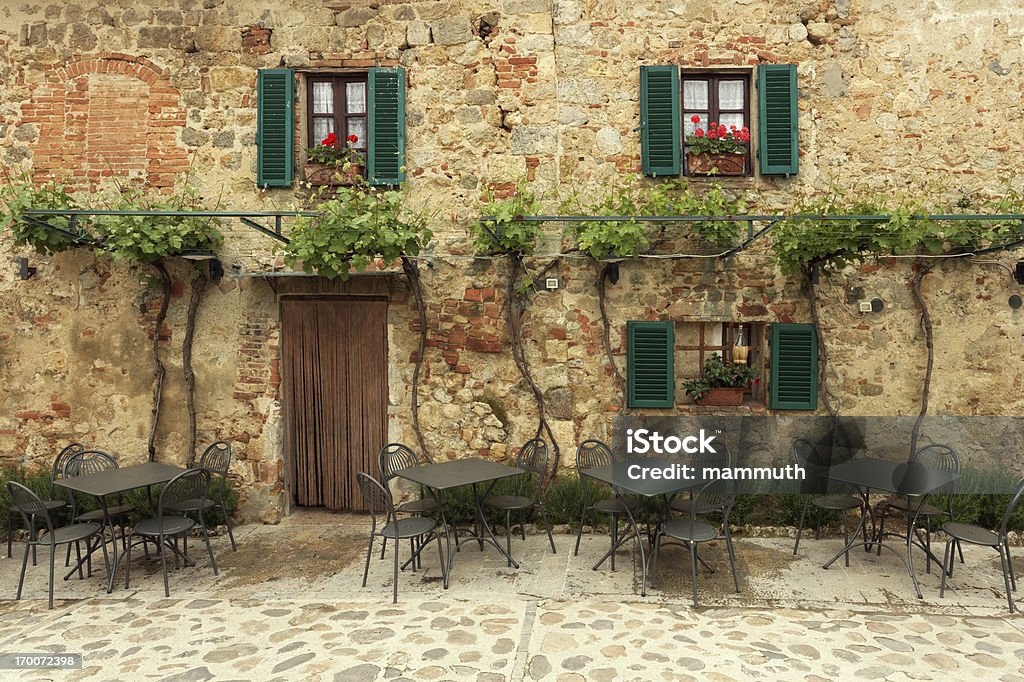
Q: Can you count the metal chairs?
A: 14